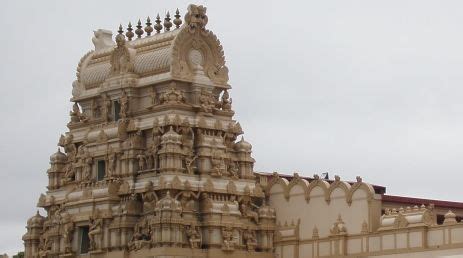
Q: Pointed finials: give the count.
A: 7